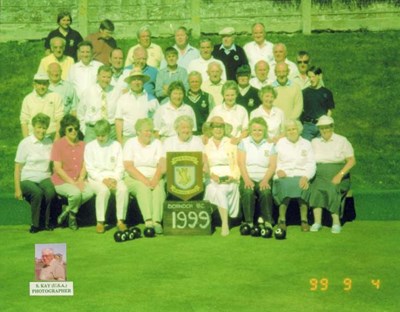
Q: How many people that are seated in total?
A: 9